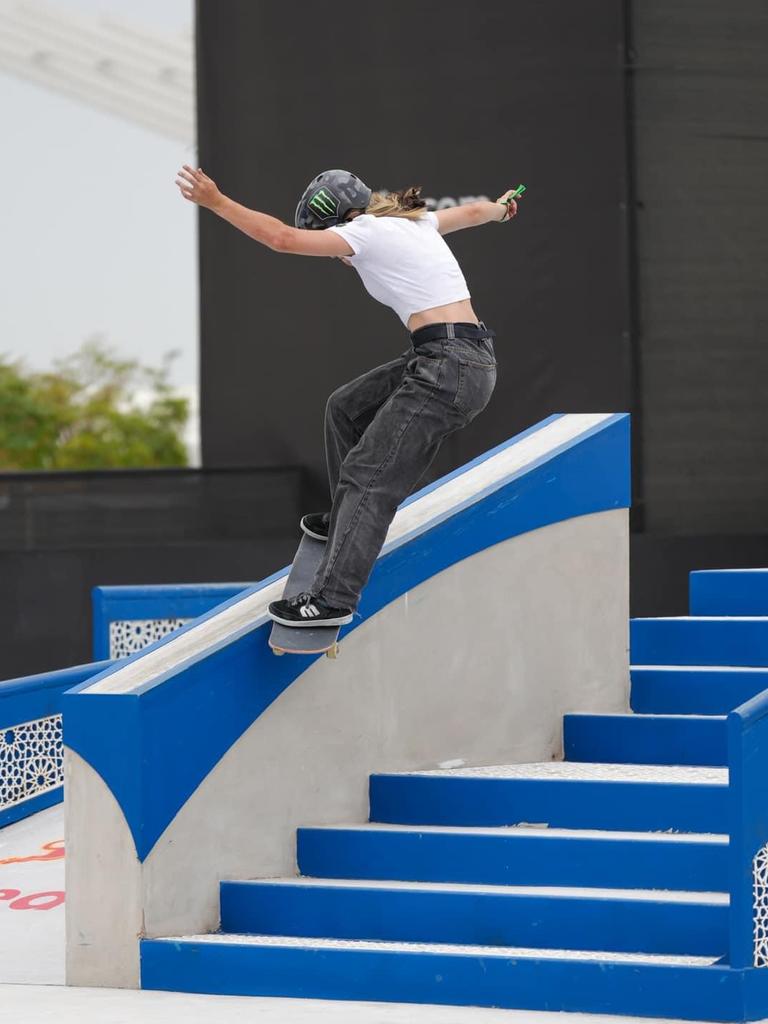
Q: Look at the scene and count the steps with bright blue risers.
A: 8